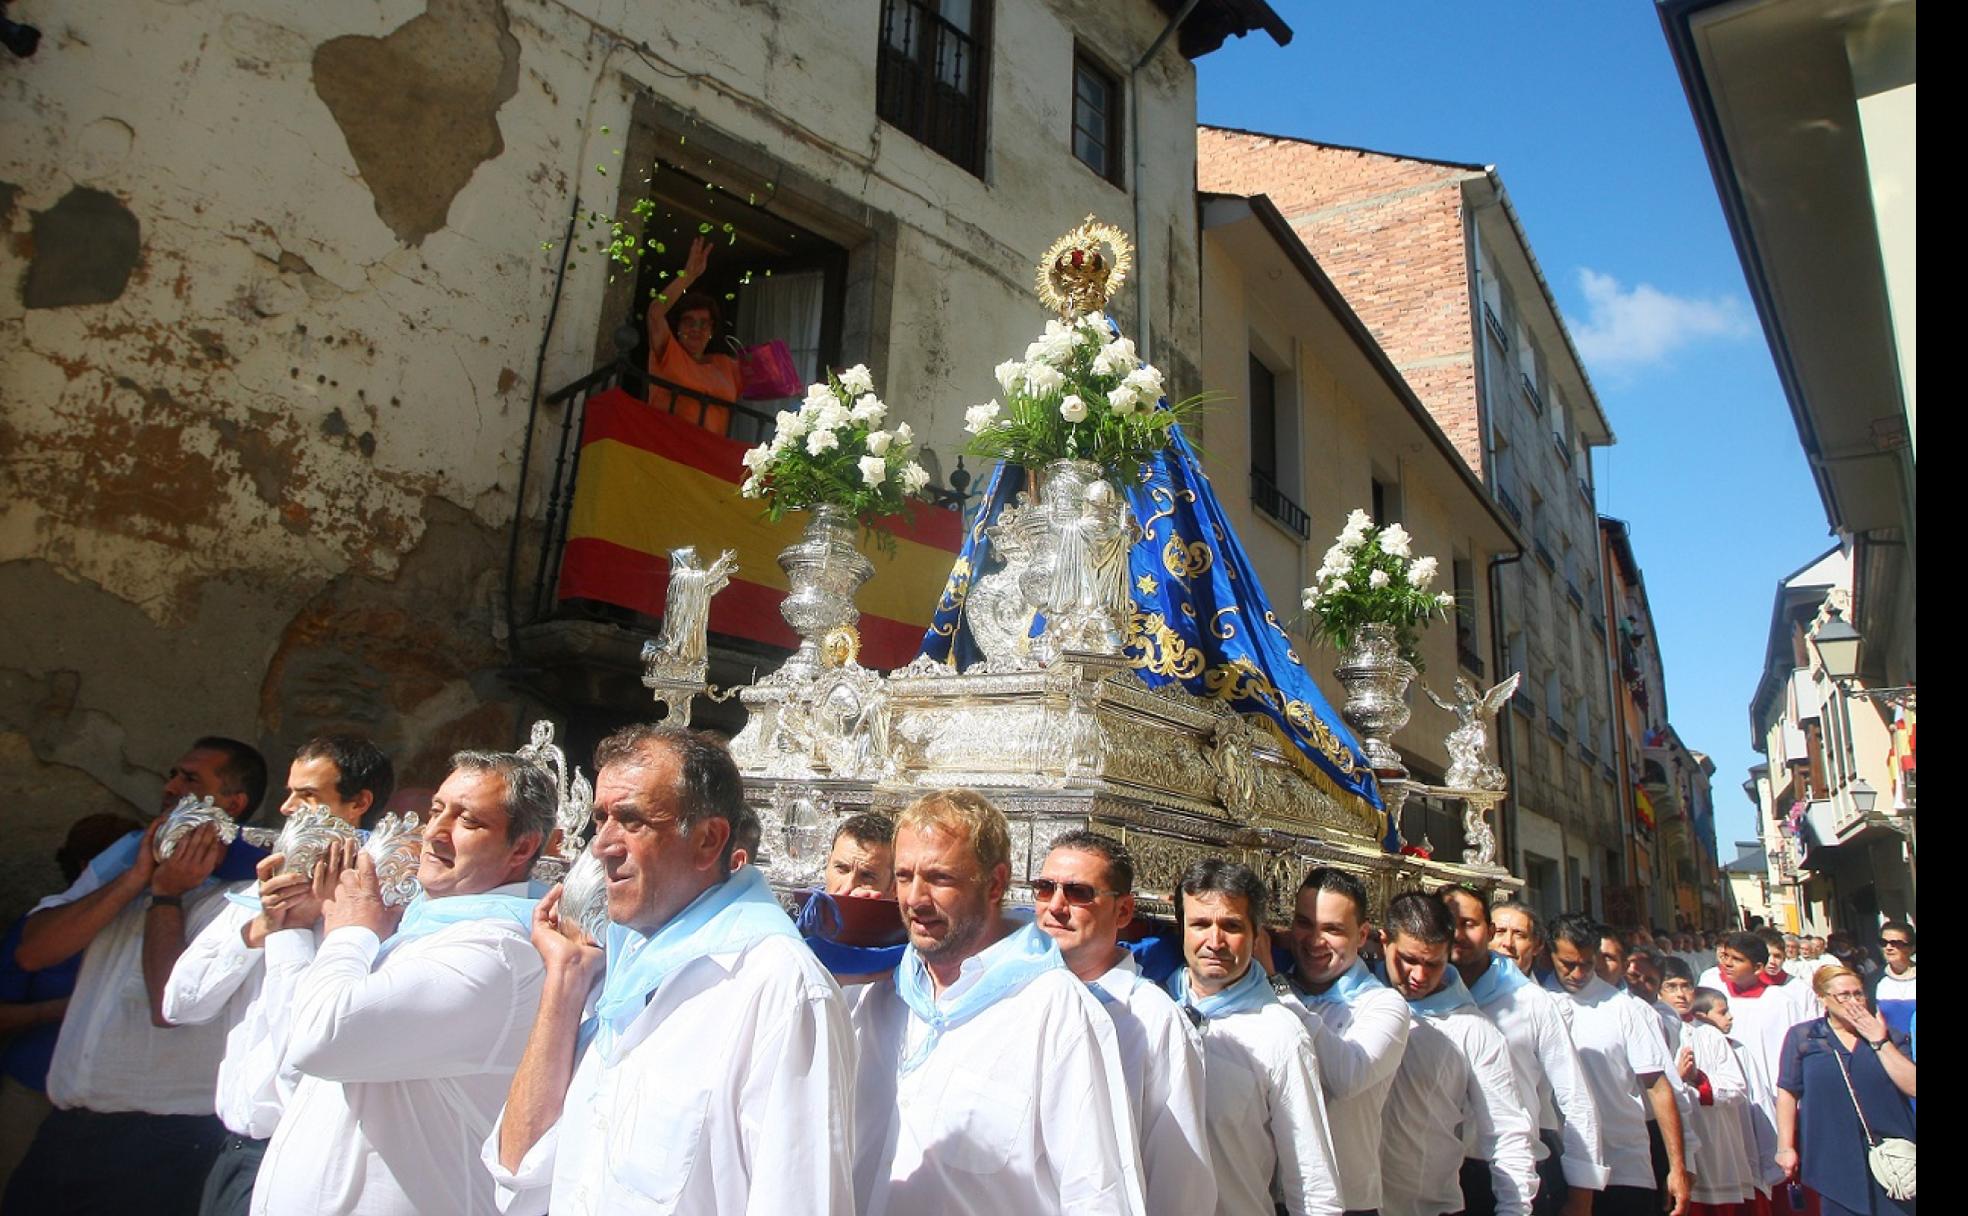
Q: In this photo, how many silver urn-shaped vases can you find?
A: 3